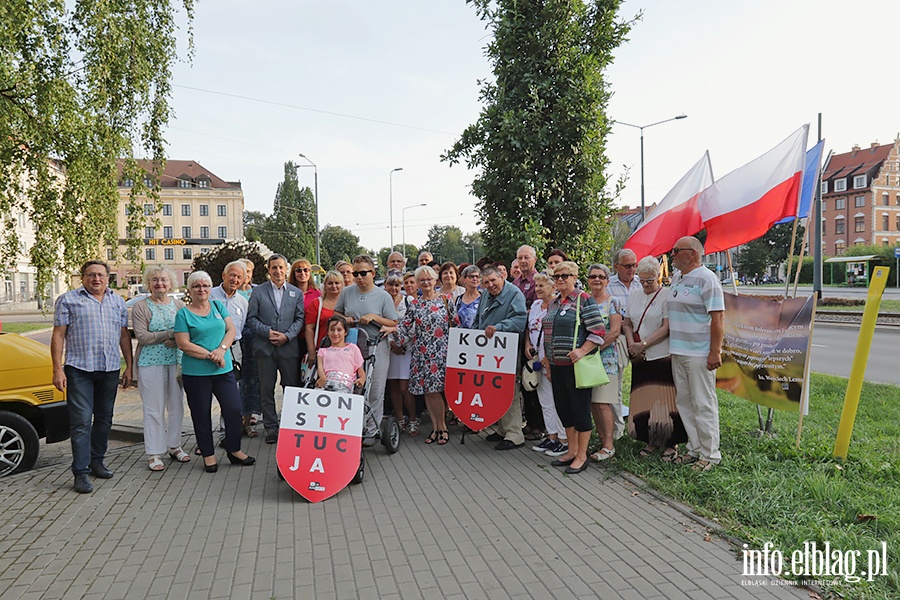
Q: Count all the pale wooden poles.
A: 4